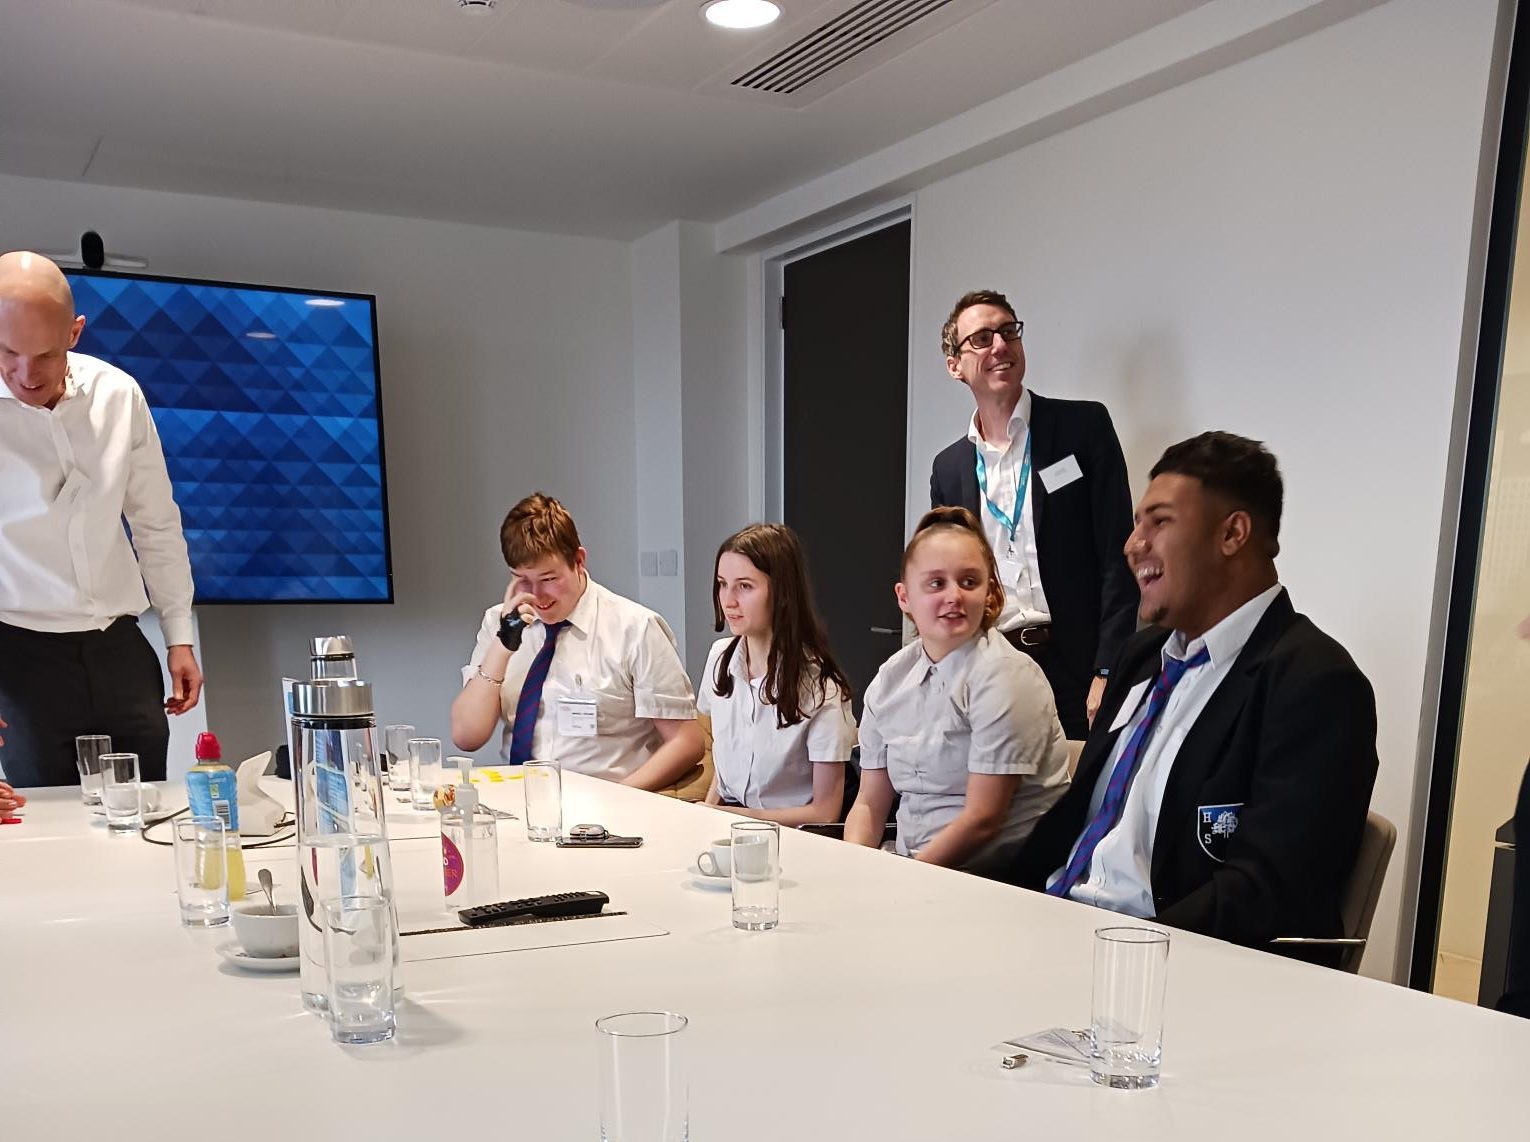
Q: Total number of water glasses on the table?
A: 10